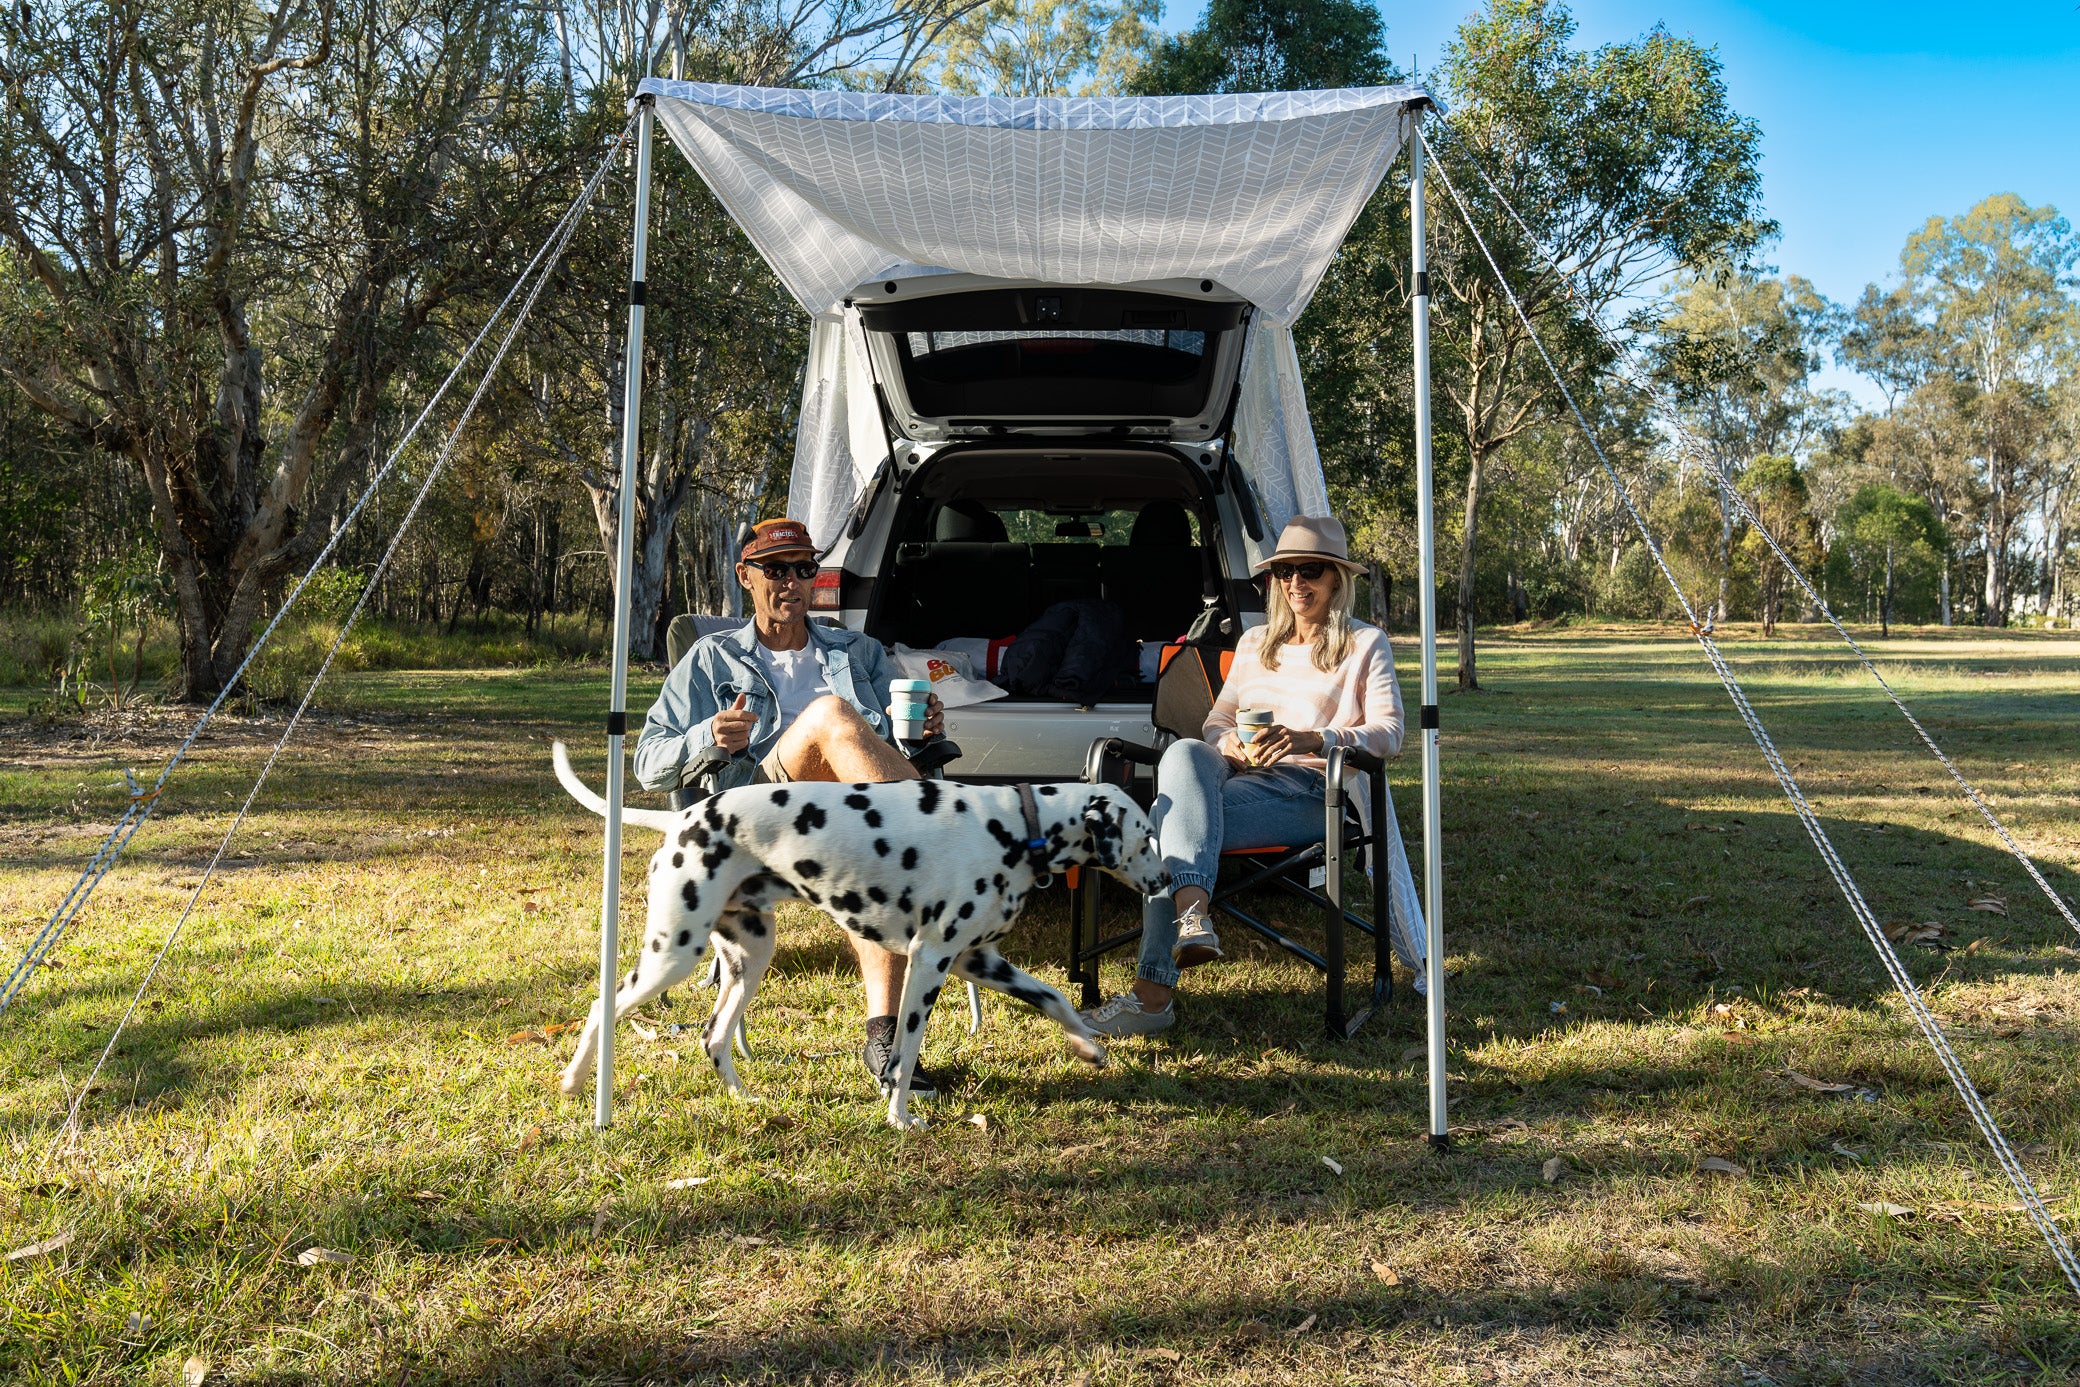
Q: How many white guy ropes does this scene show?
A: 4